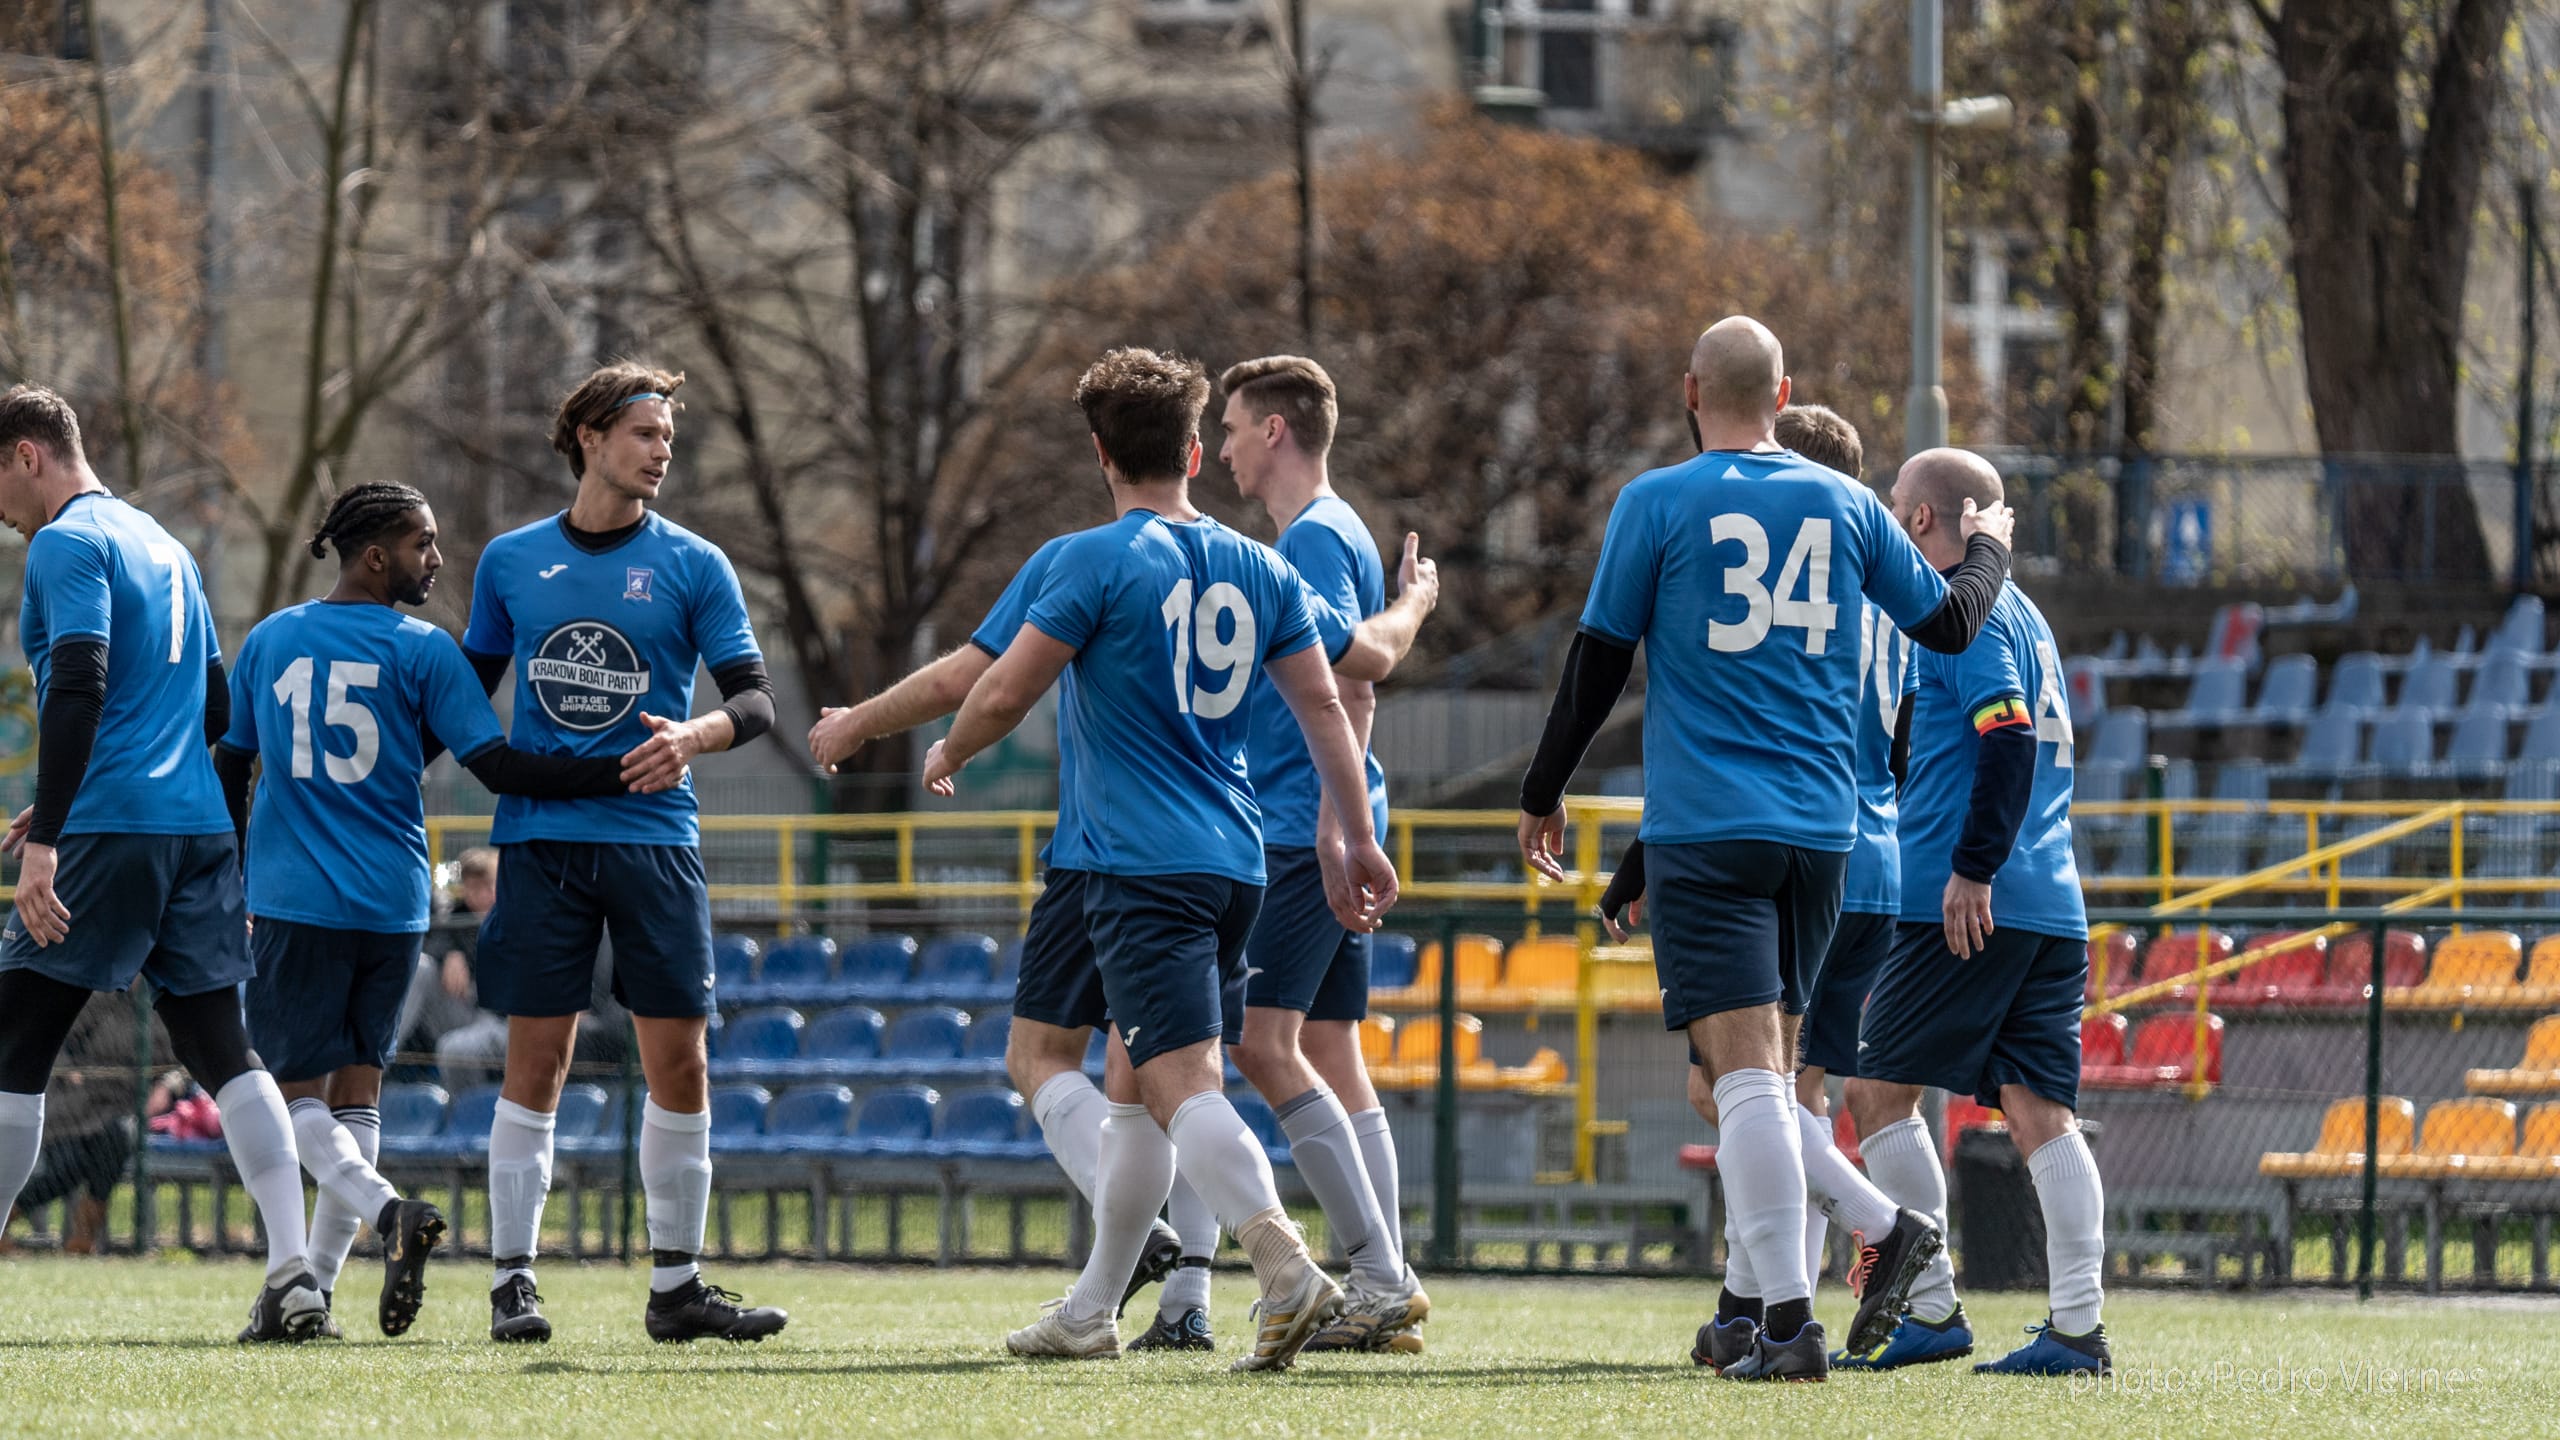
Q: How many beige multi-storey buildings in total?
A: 1